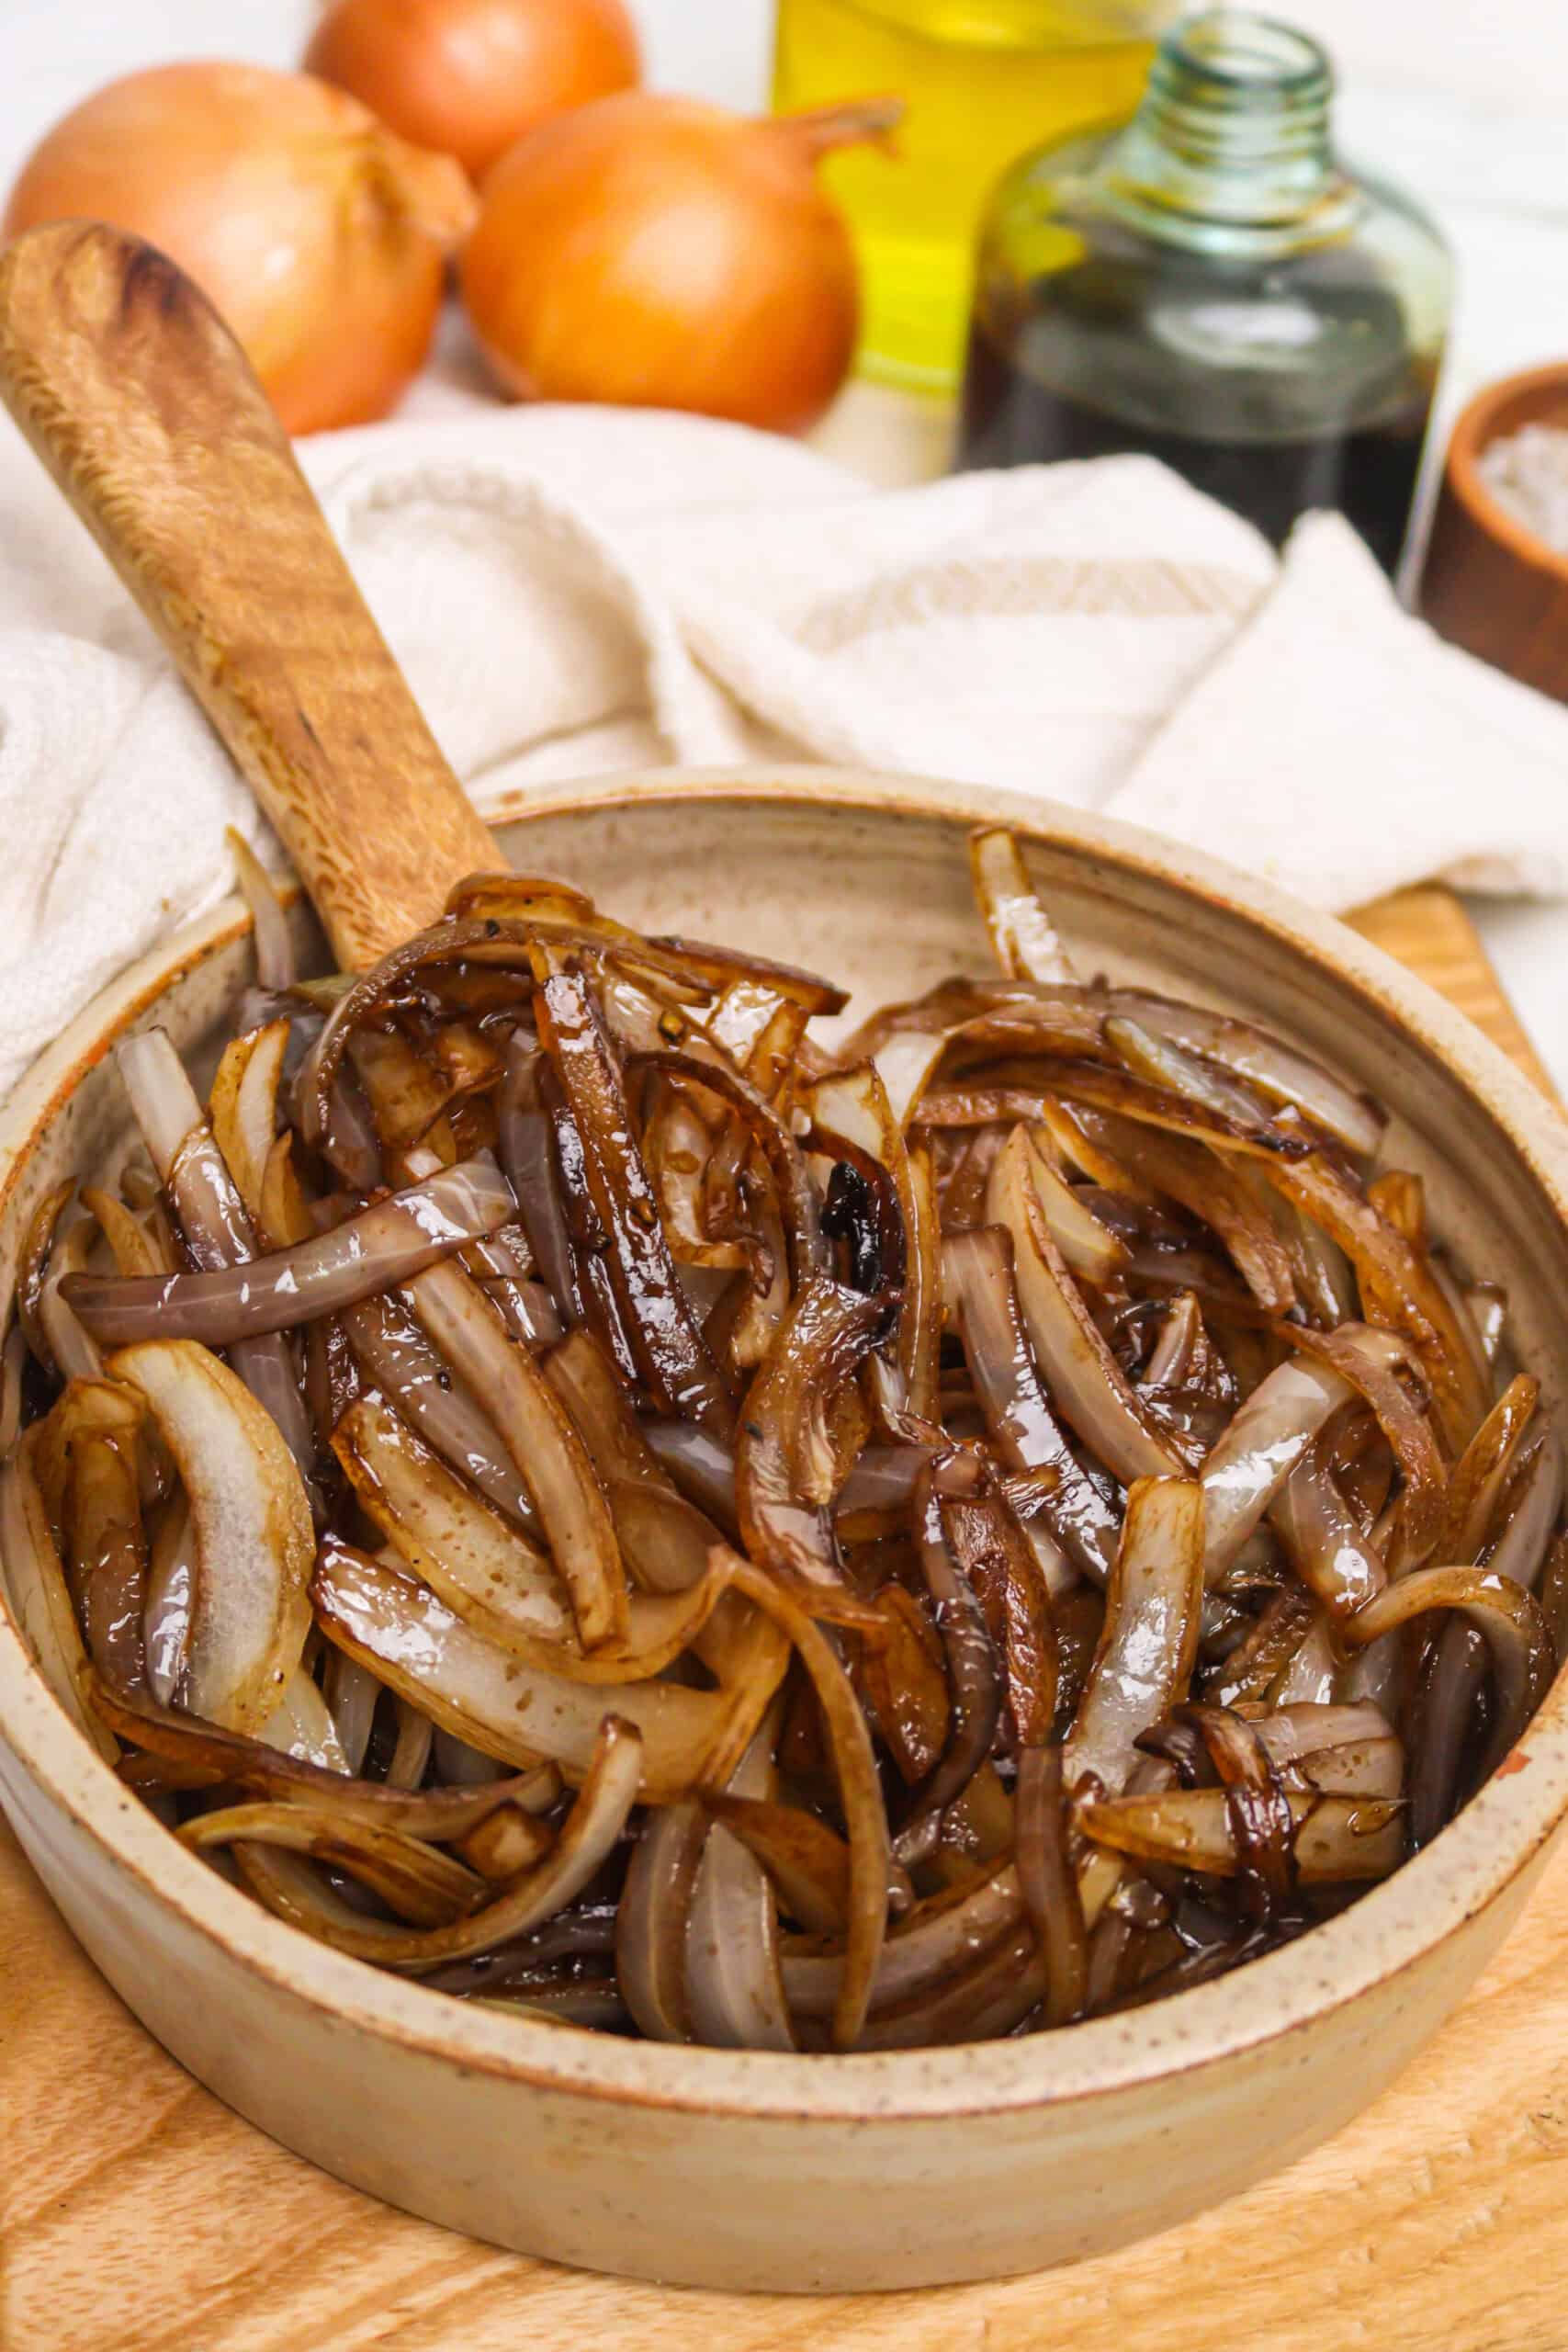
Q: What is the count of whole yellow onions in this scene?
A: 3